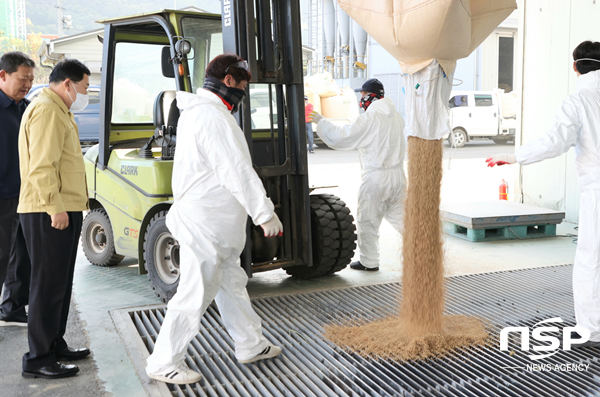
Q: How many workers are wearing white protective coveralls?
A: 3